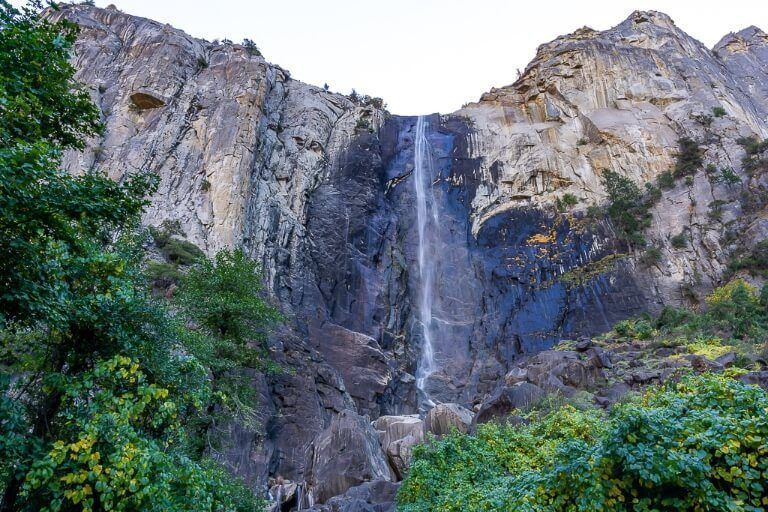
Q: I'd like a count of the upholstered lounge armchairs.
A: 0